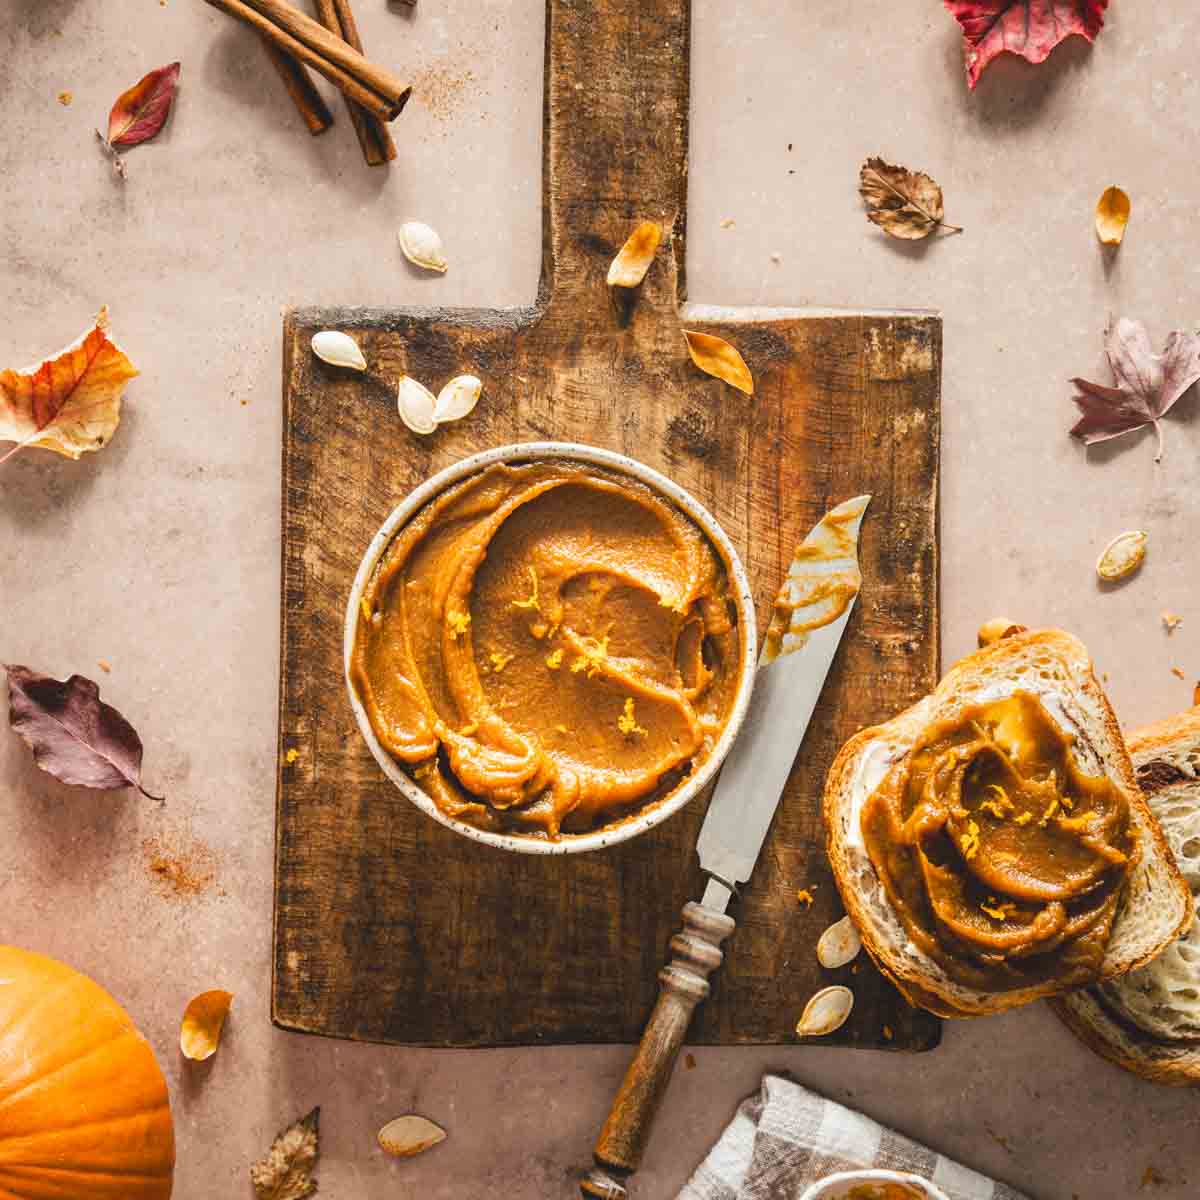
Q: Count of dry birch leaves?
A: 2